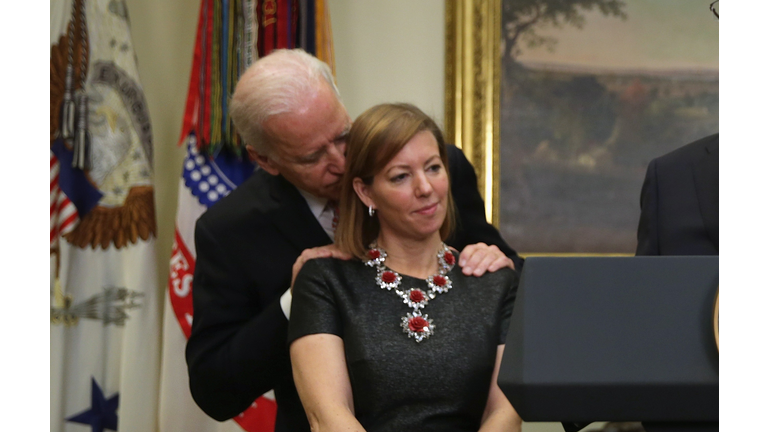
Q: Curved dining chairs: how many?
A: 0